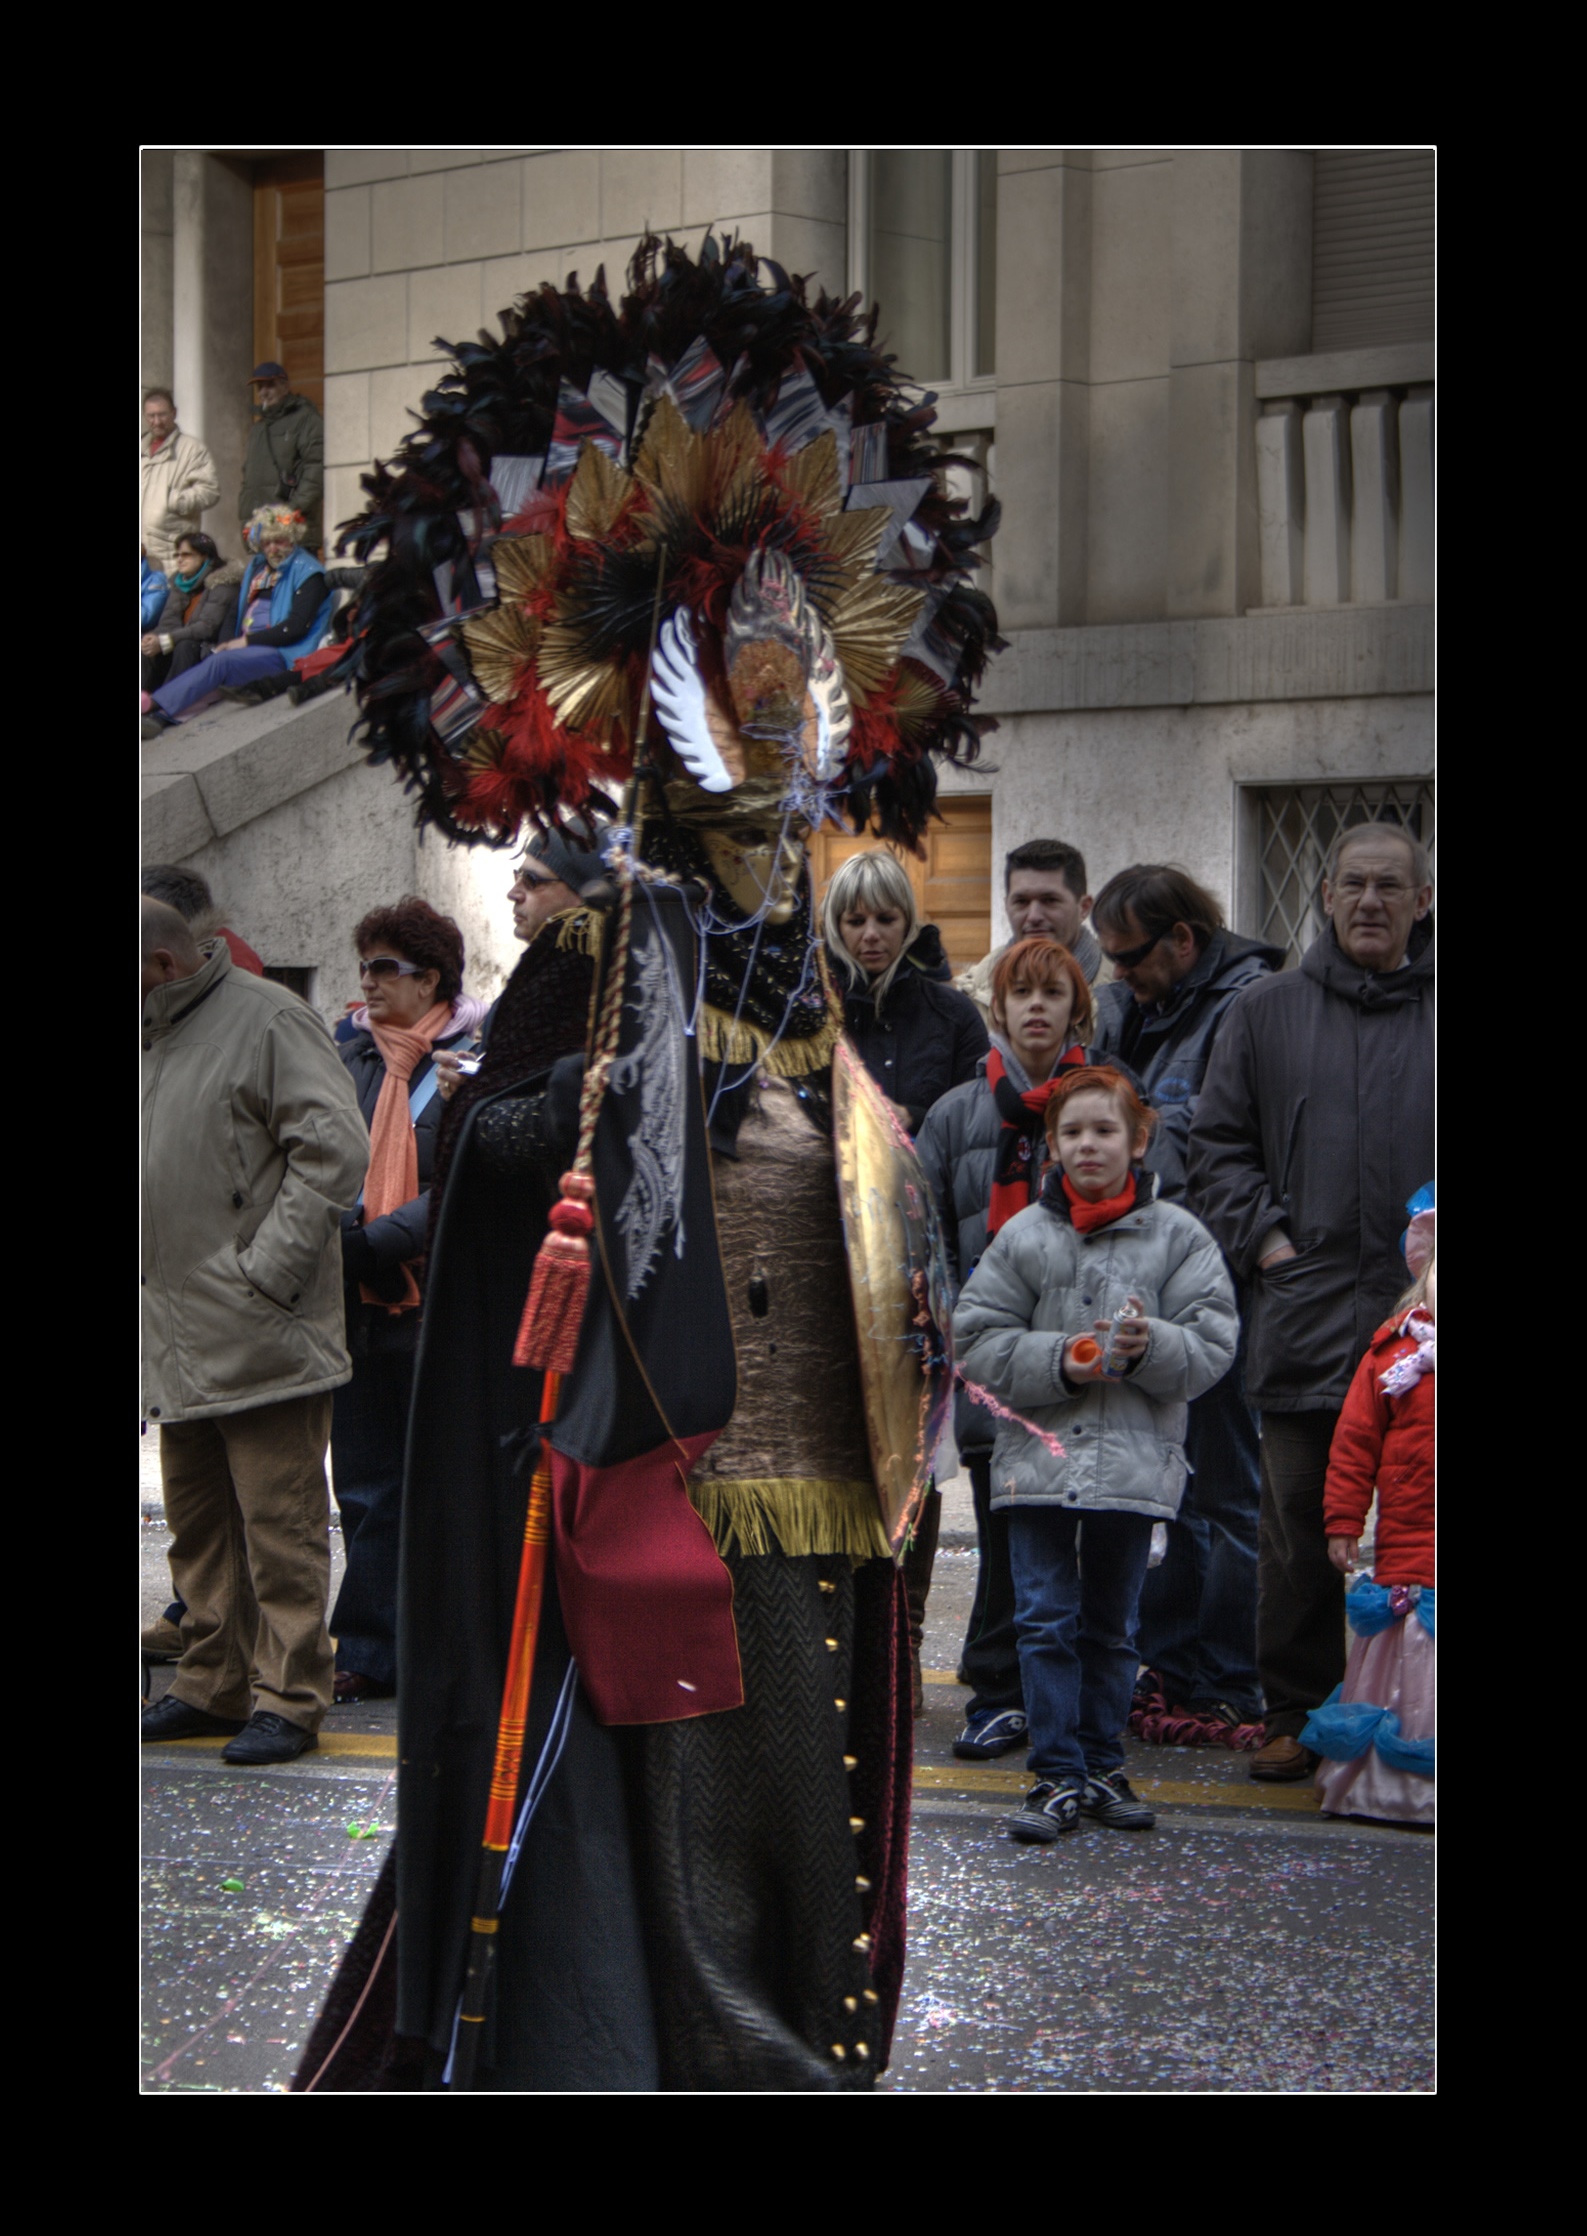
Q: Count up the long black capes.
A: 1